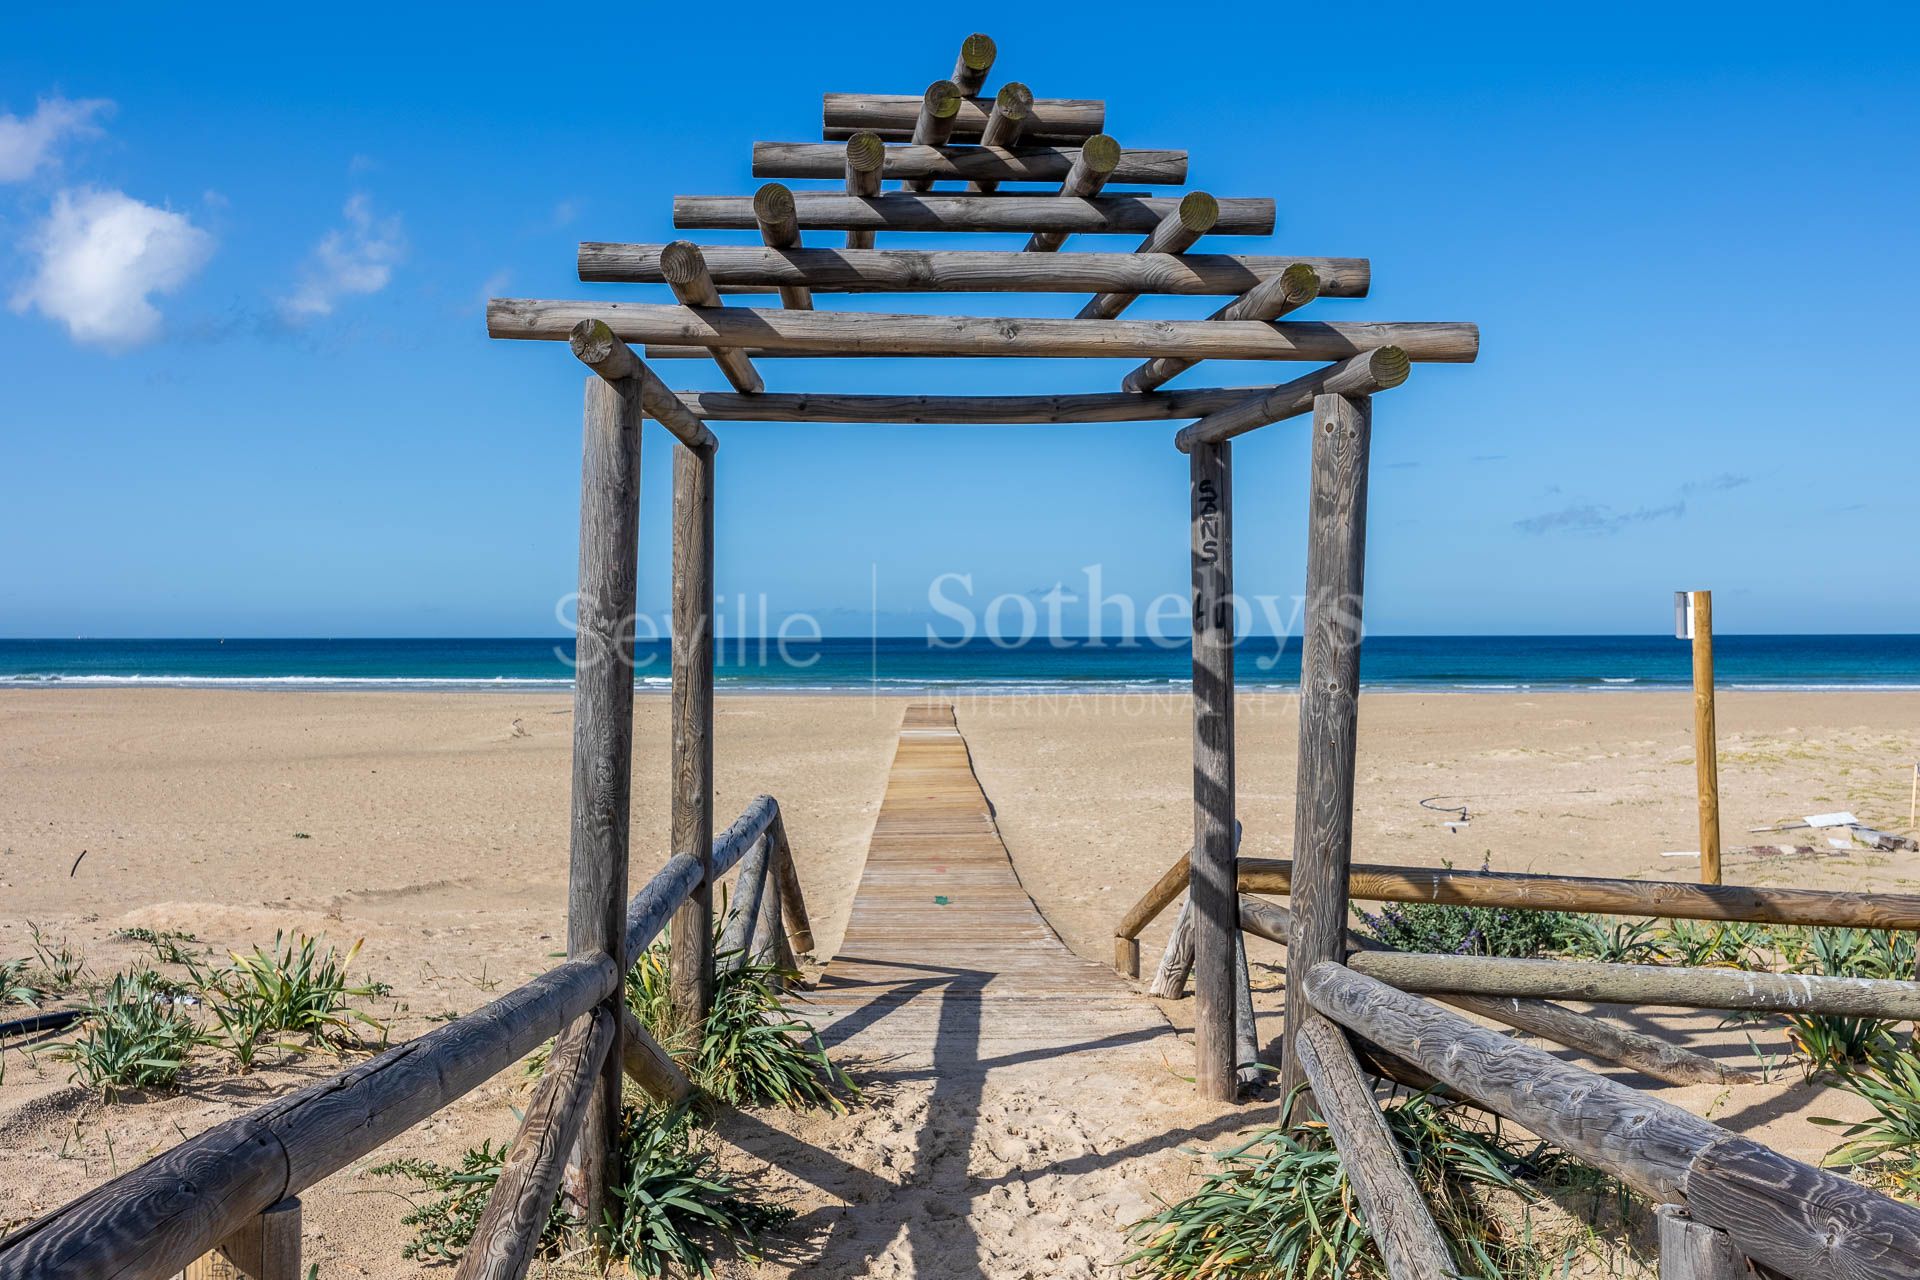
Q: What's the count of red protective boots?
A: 0